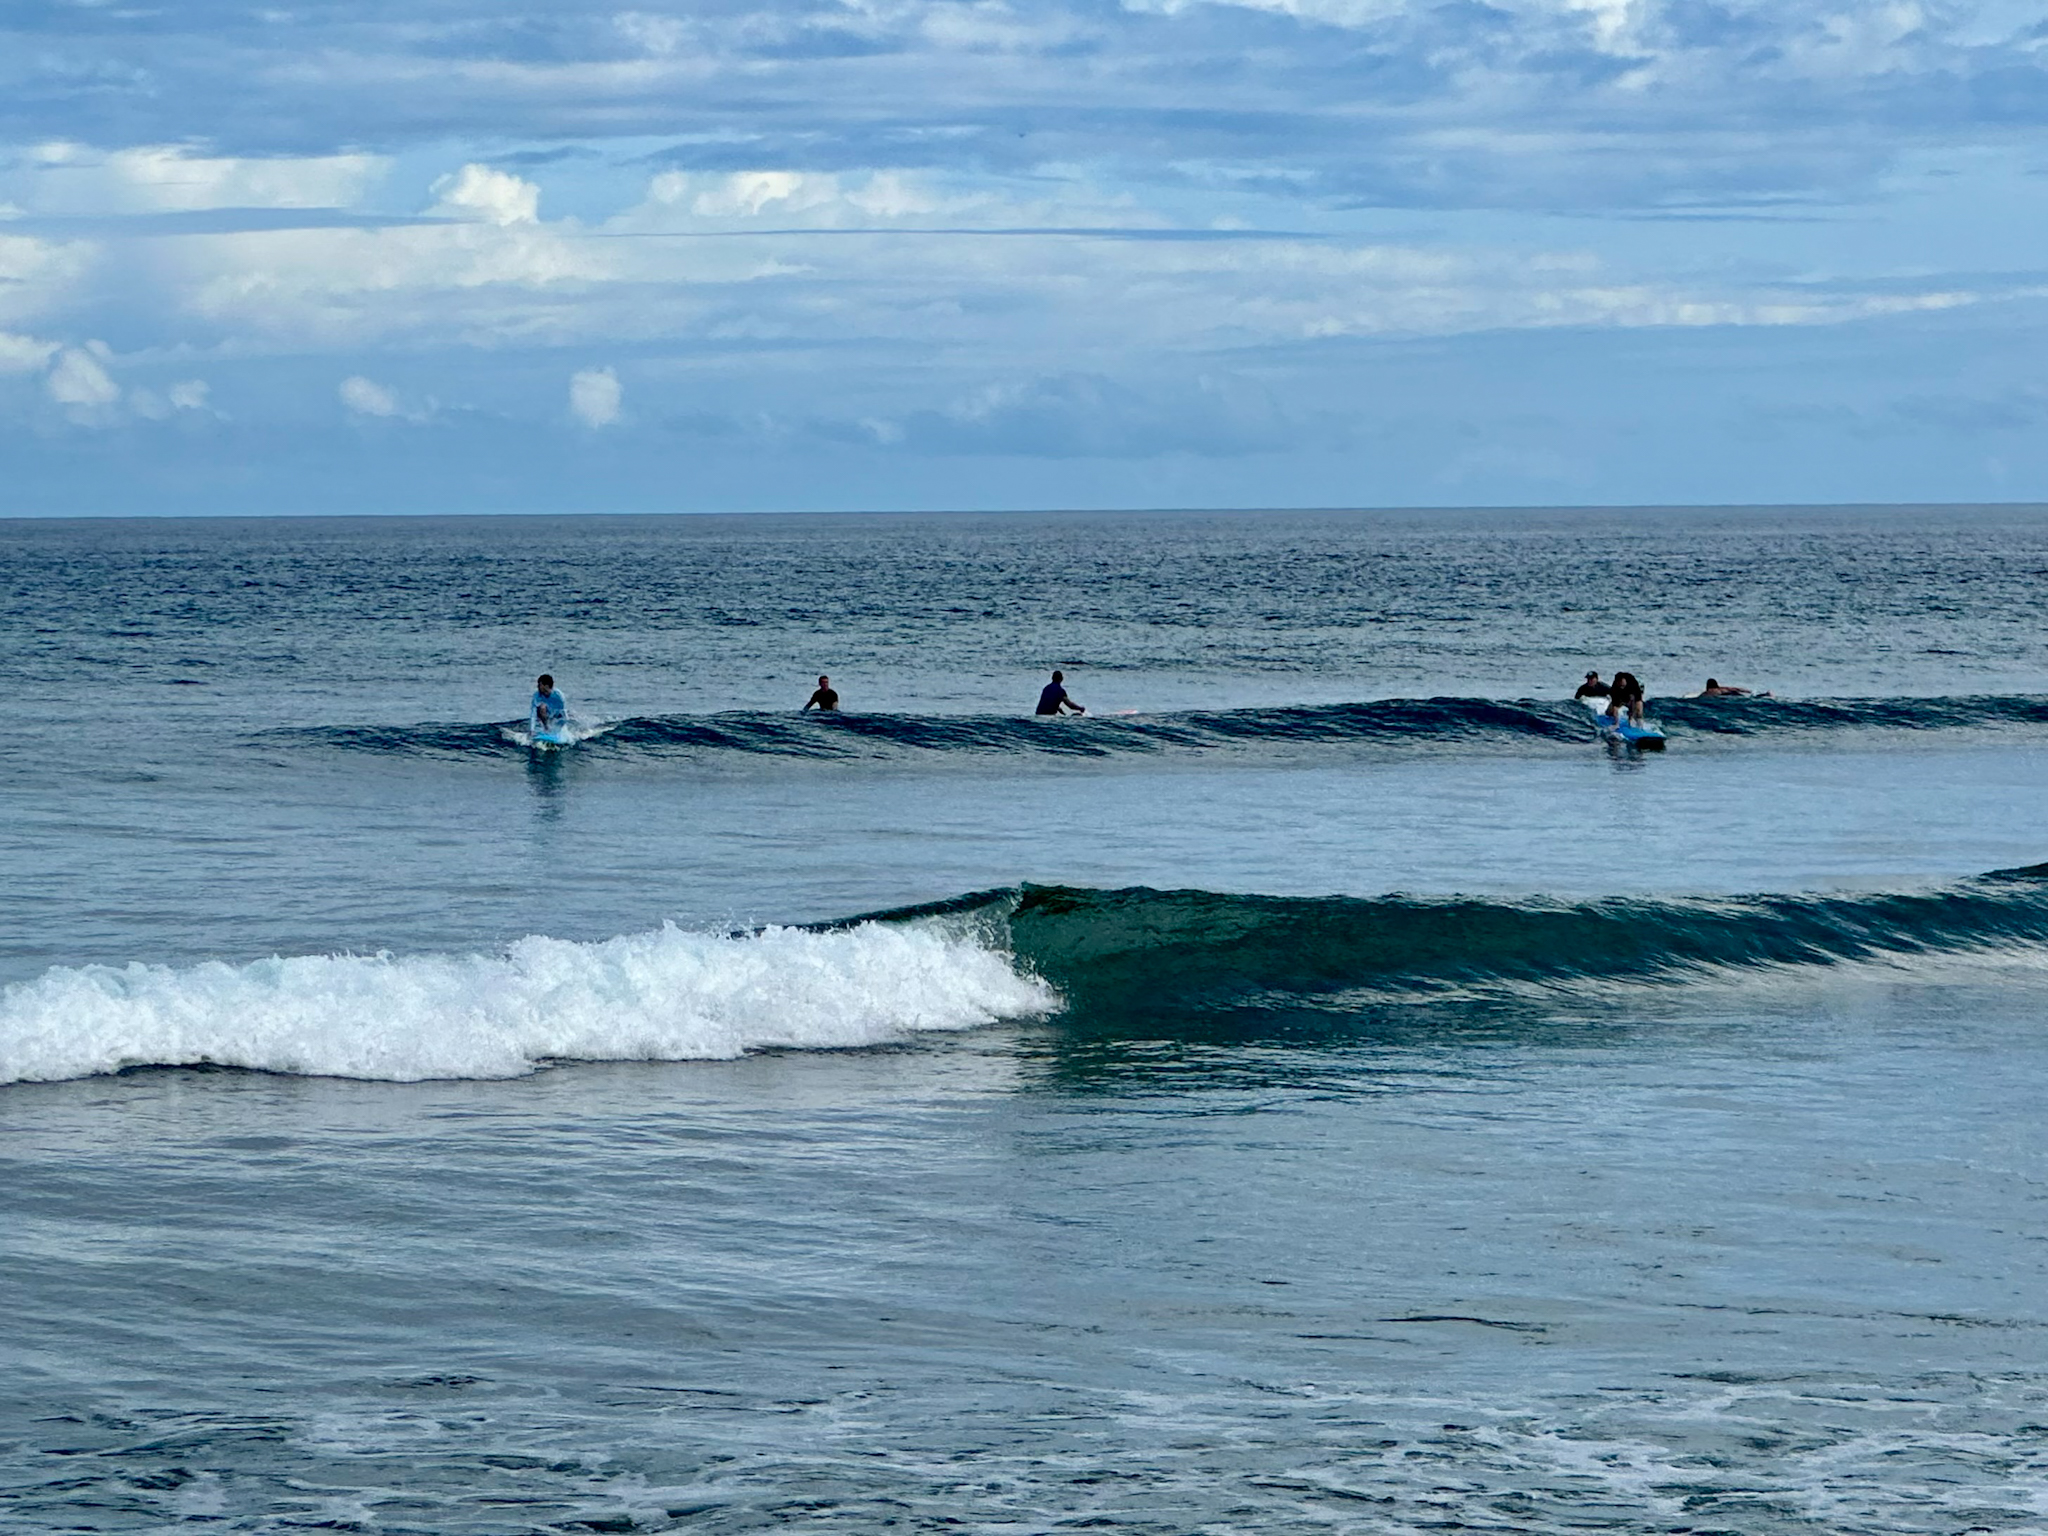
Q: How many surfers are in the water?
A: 6